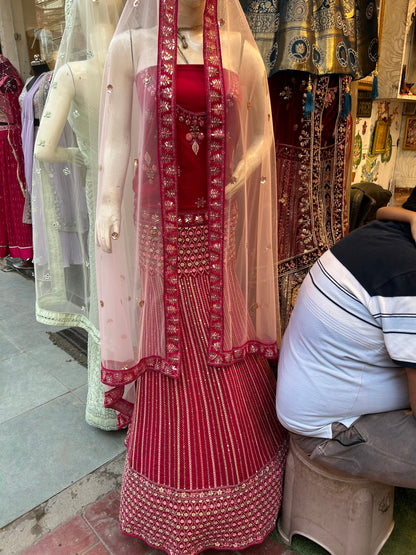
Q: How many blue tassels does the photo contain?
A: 3